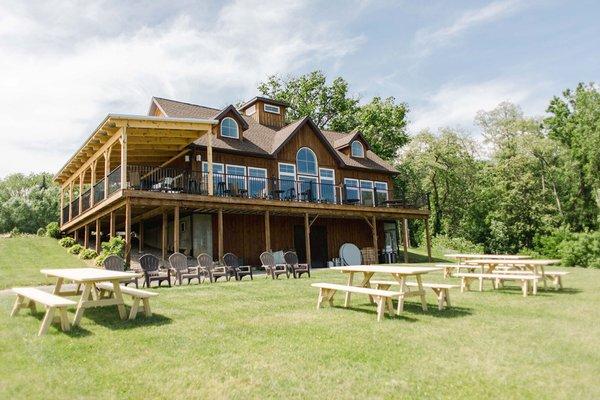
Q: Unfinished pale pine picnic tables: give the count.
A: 4